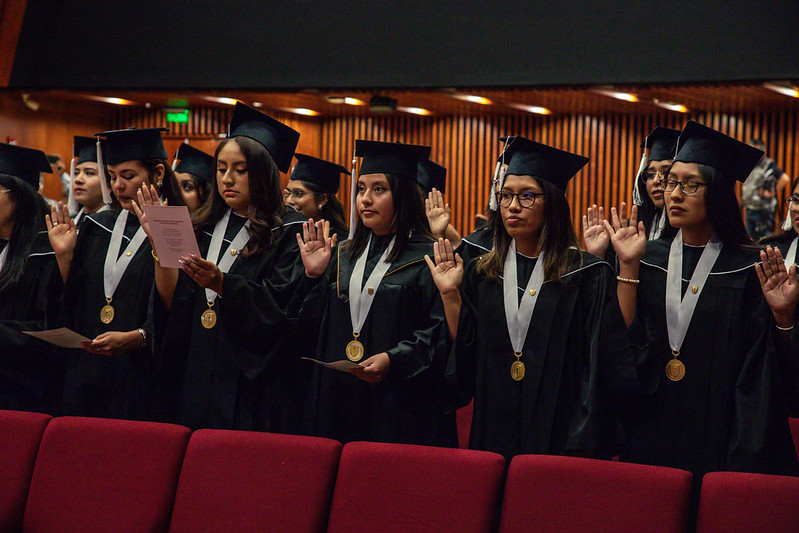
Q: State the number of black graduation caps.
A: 12